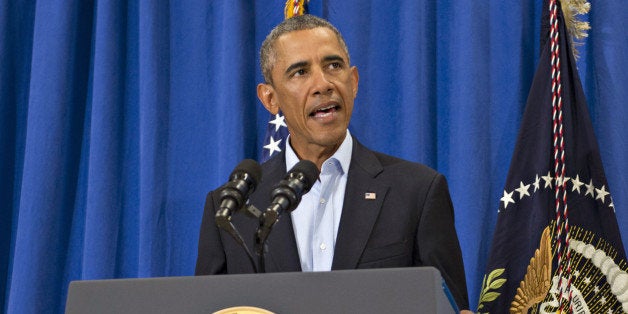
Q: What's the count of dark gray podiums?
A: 1